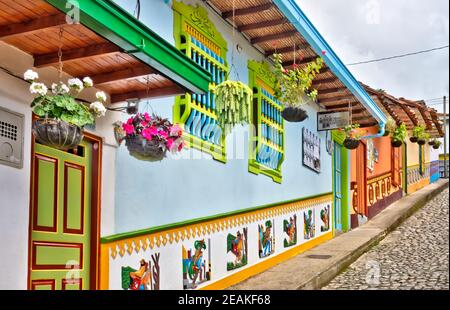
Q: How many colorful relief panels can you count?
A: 7